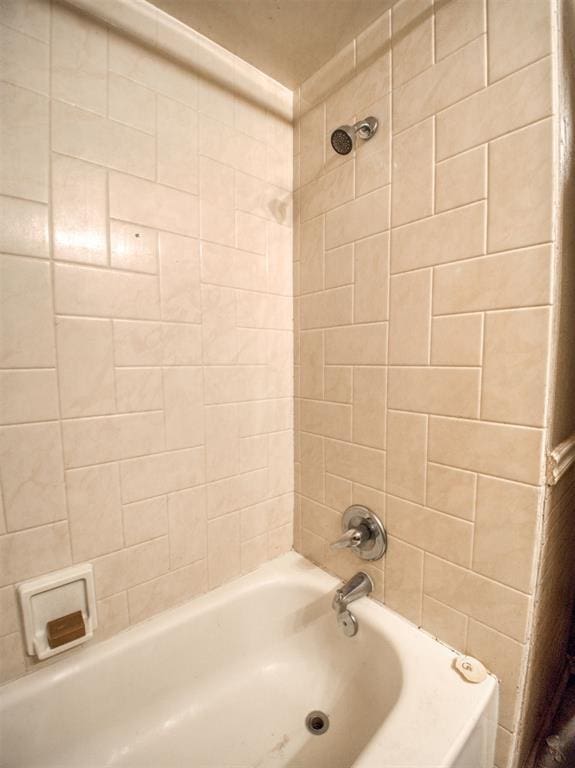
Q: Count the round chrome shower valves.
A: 1